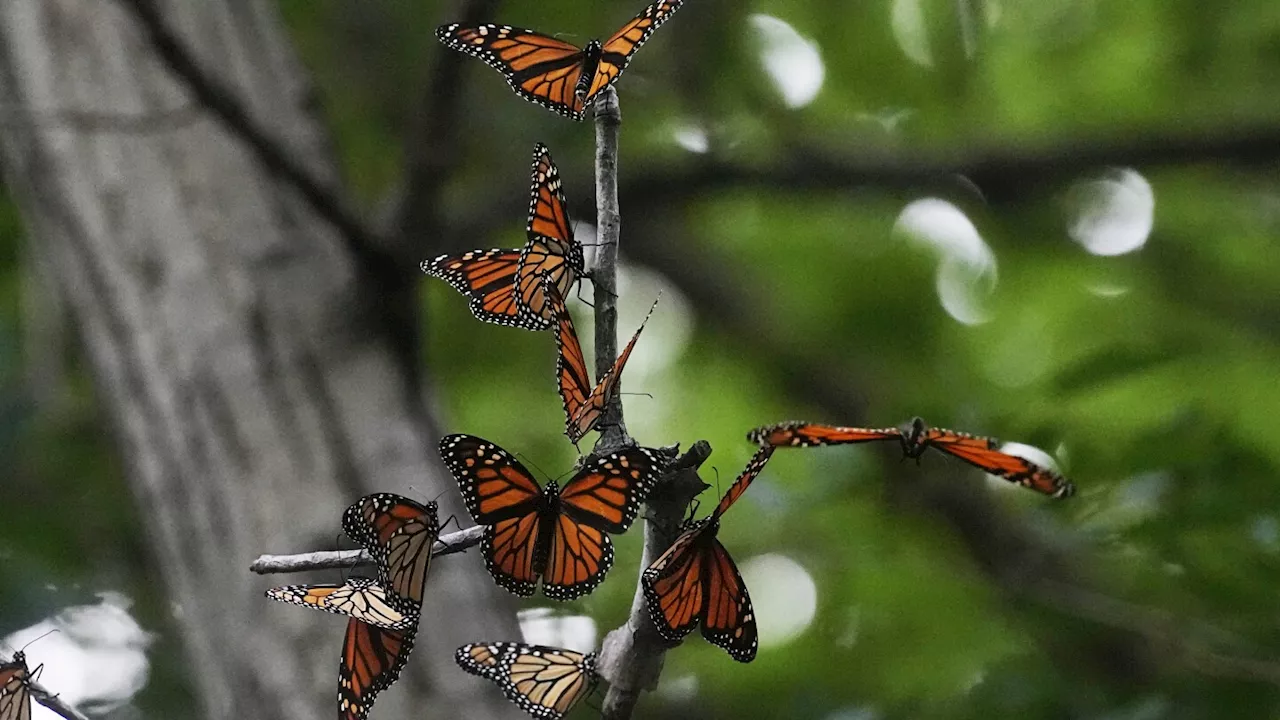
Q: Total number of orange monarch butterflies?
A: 10